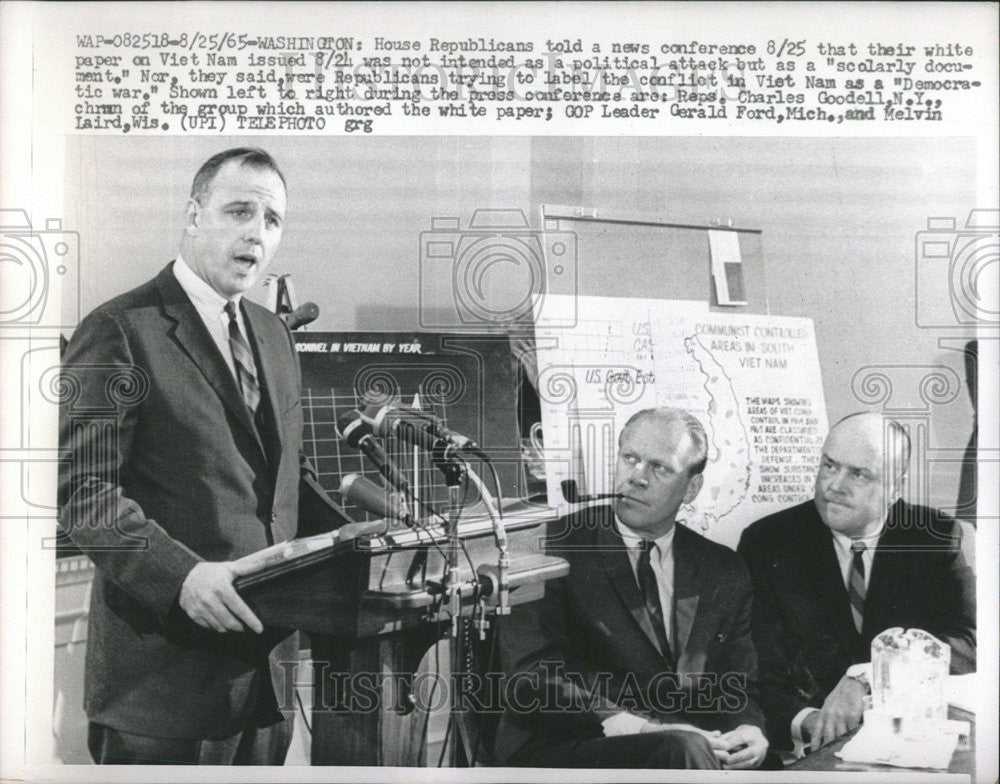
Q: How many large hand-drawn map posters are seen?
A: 1